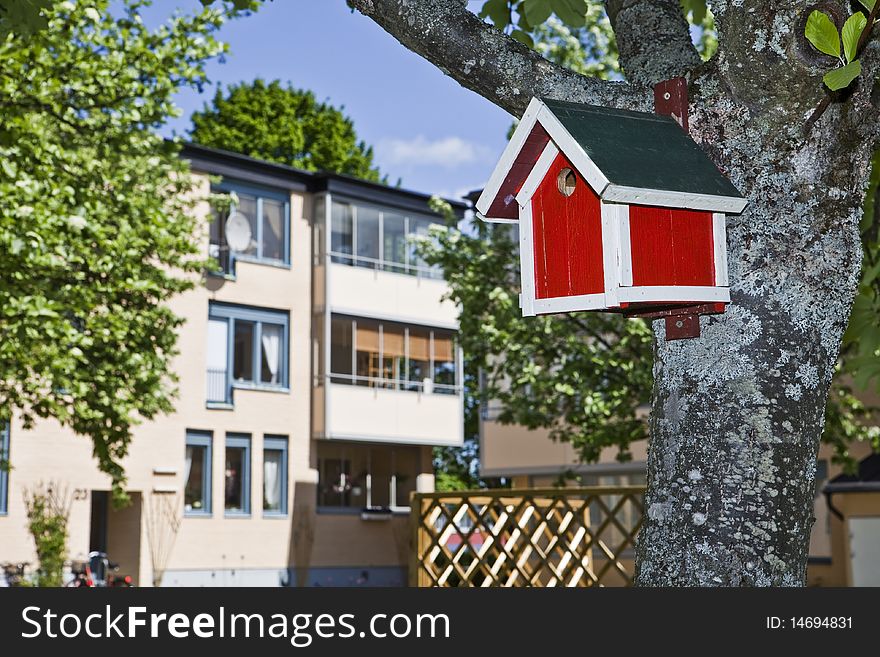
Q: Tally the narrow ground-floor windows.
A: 3